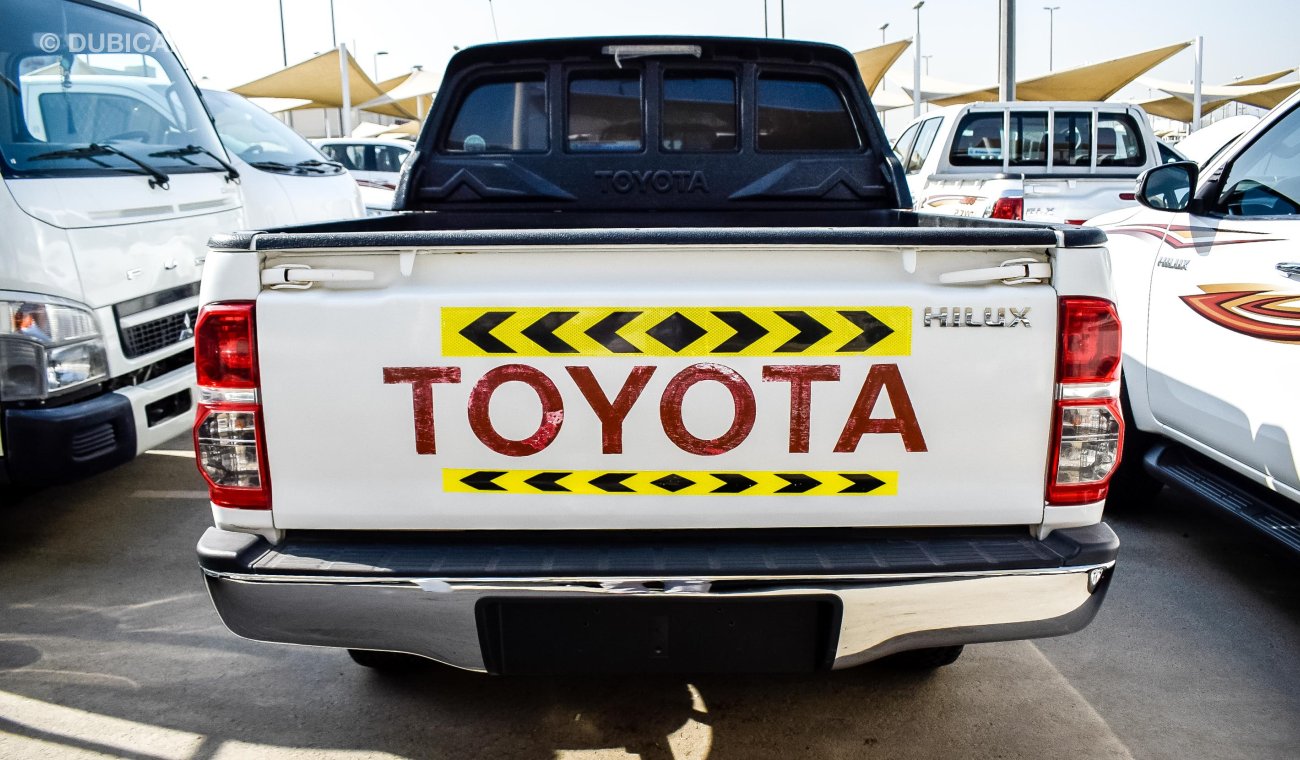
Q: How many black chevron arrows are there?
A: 12